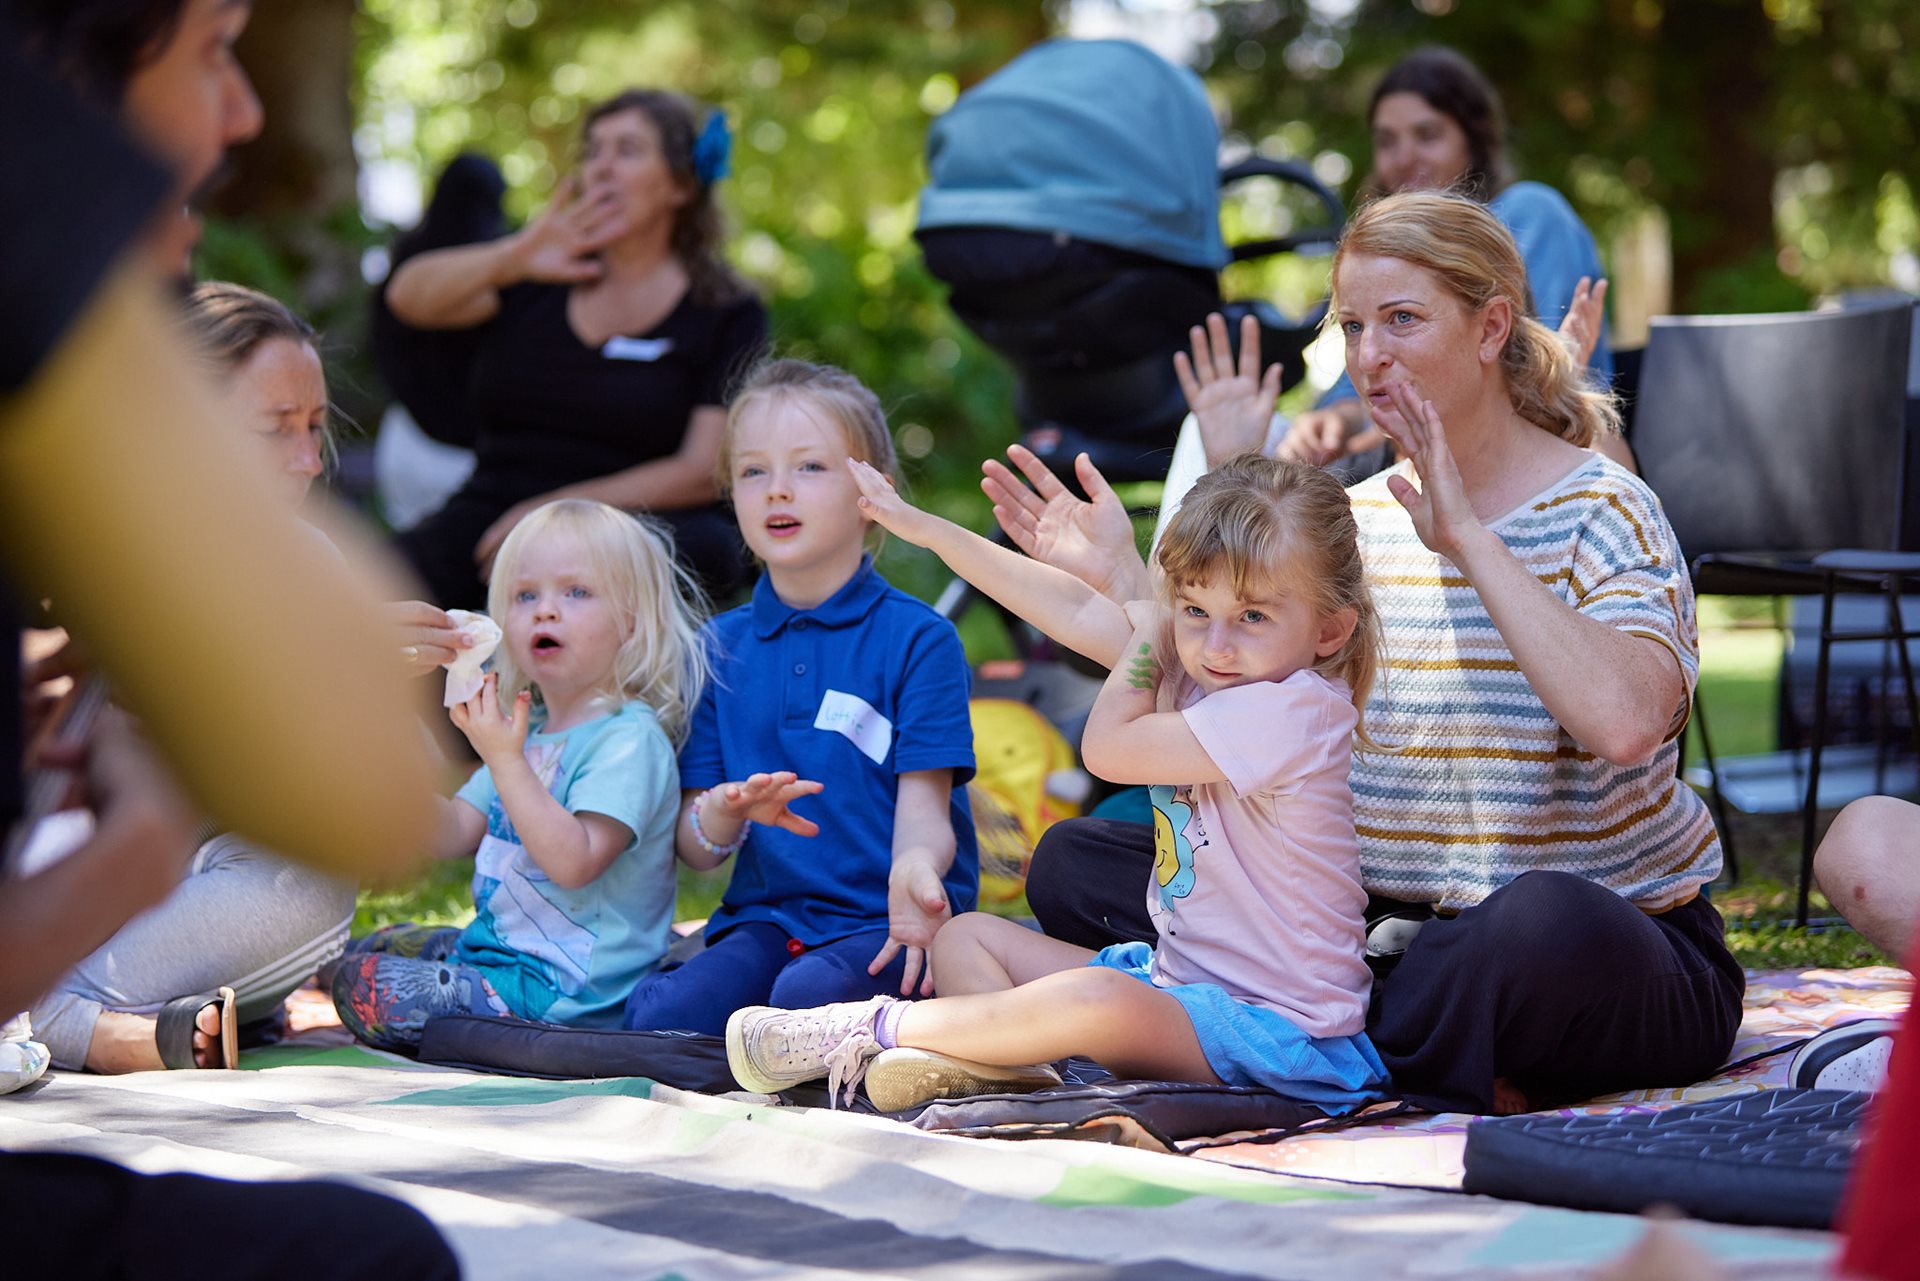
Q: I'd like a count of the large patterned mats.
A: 2